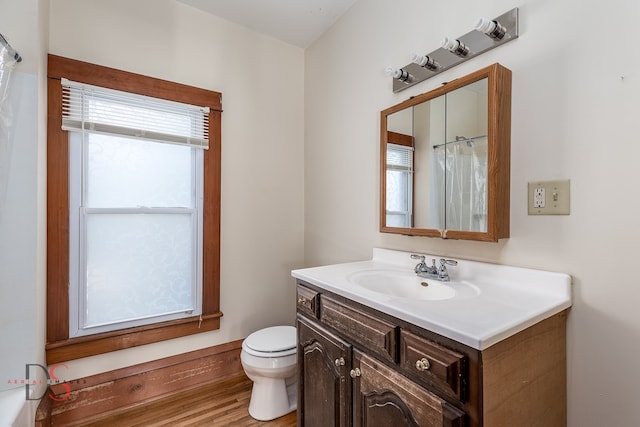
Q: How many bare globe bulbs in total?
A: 4